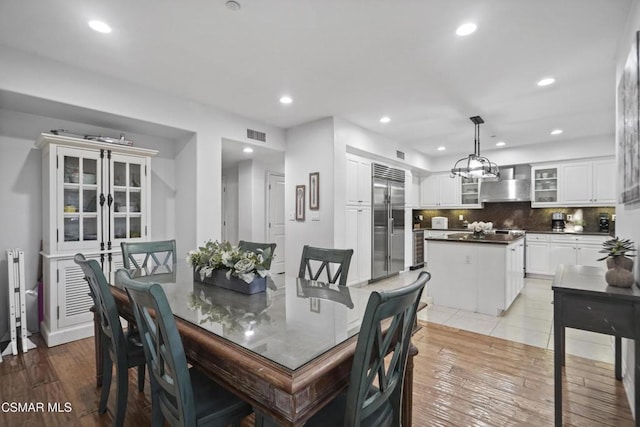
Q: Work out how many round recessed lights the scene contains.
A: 9